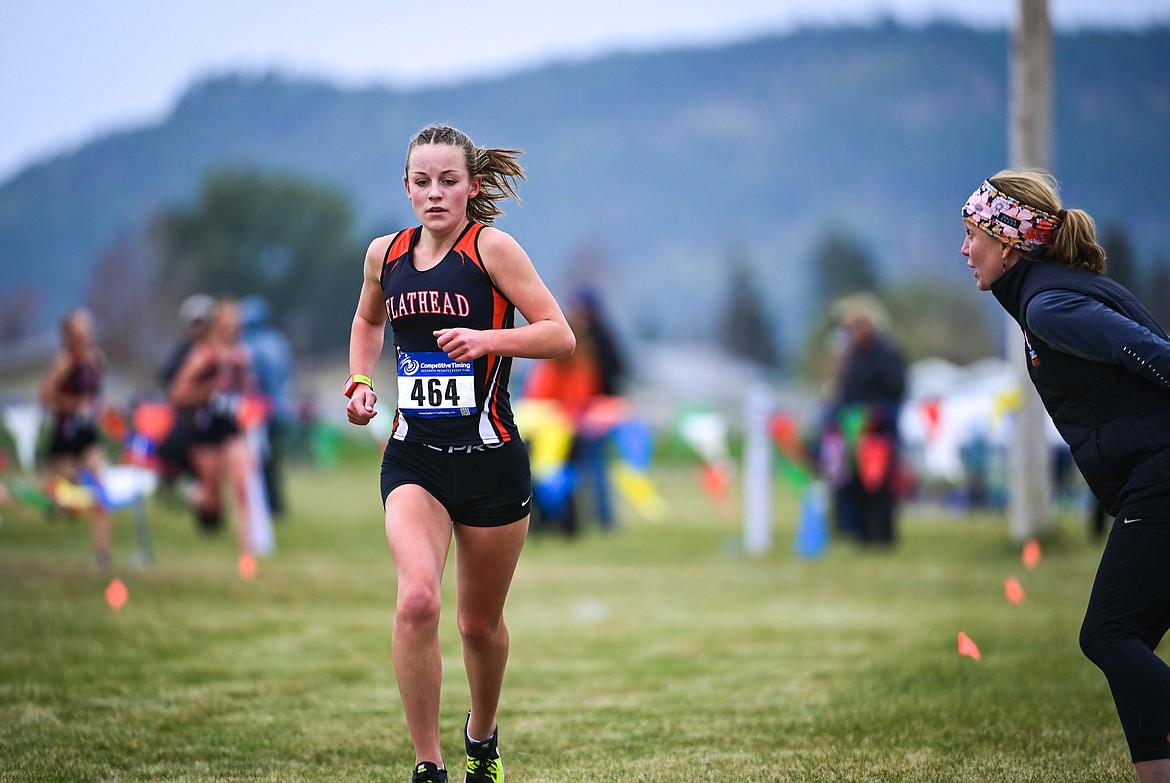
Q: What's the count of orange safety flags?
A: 5